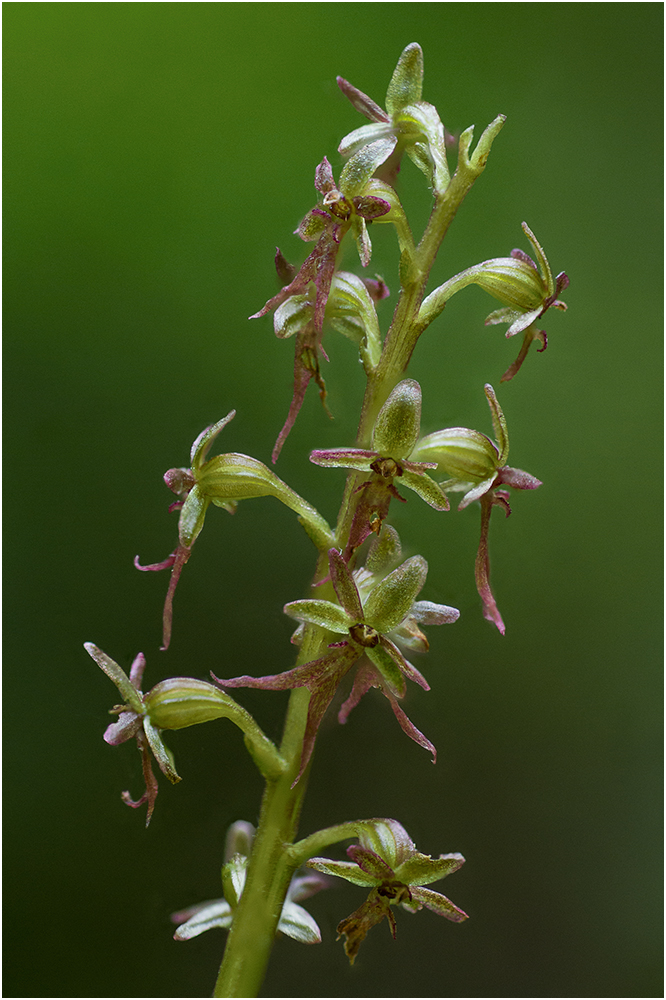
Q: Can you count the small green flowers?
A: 12